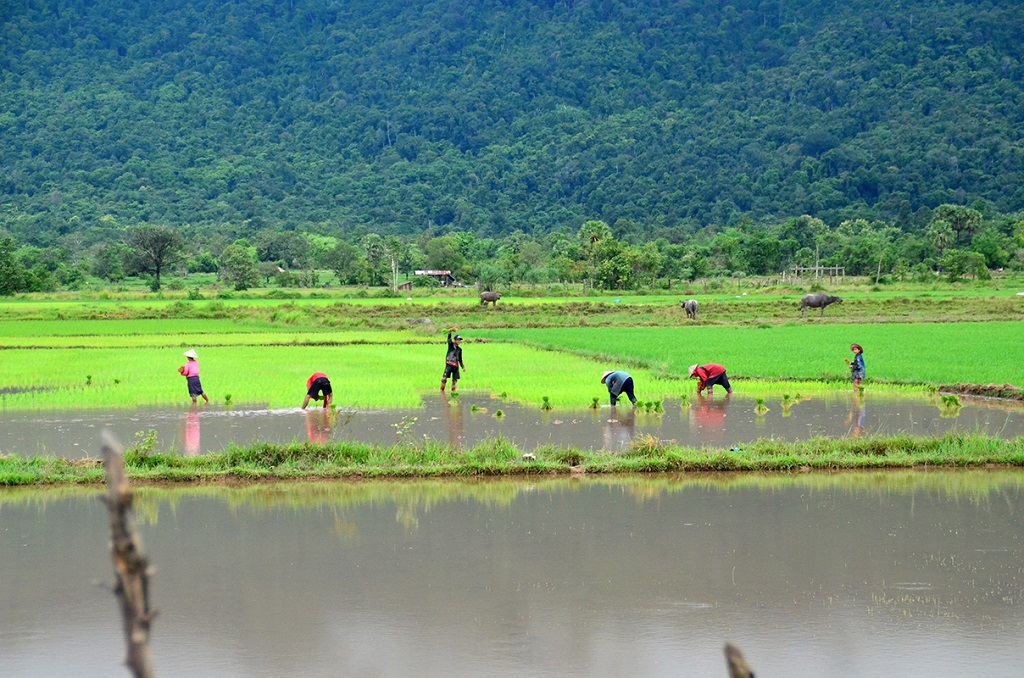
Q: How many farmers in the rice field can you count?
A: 6